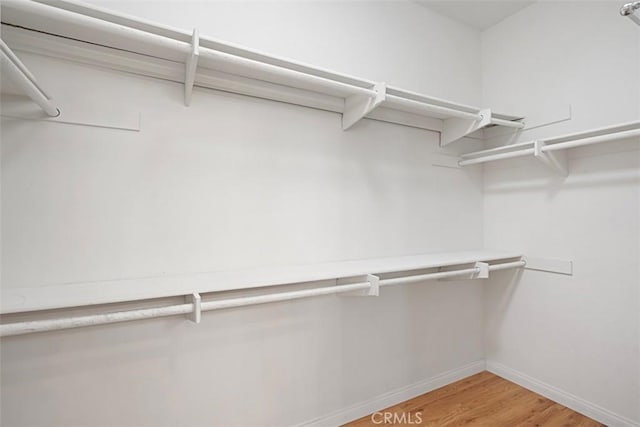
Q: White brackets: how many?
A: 7